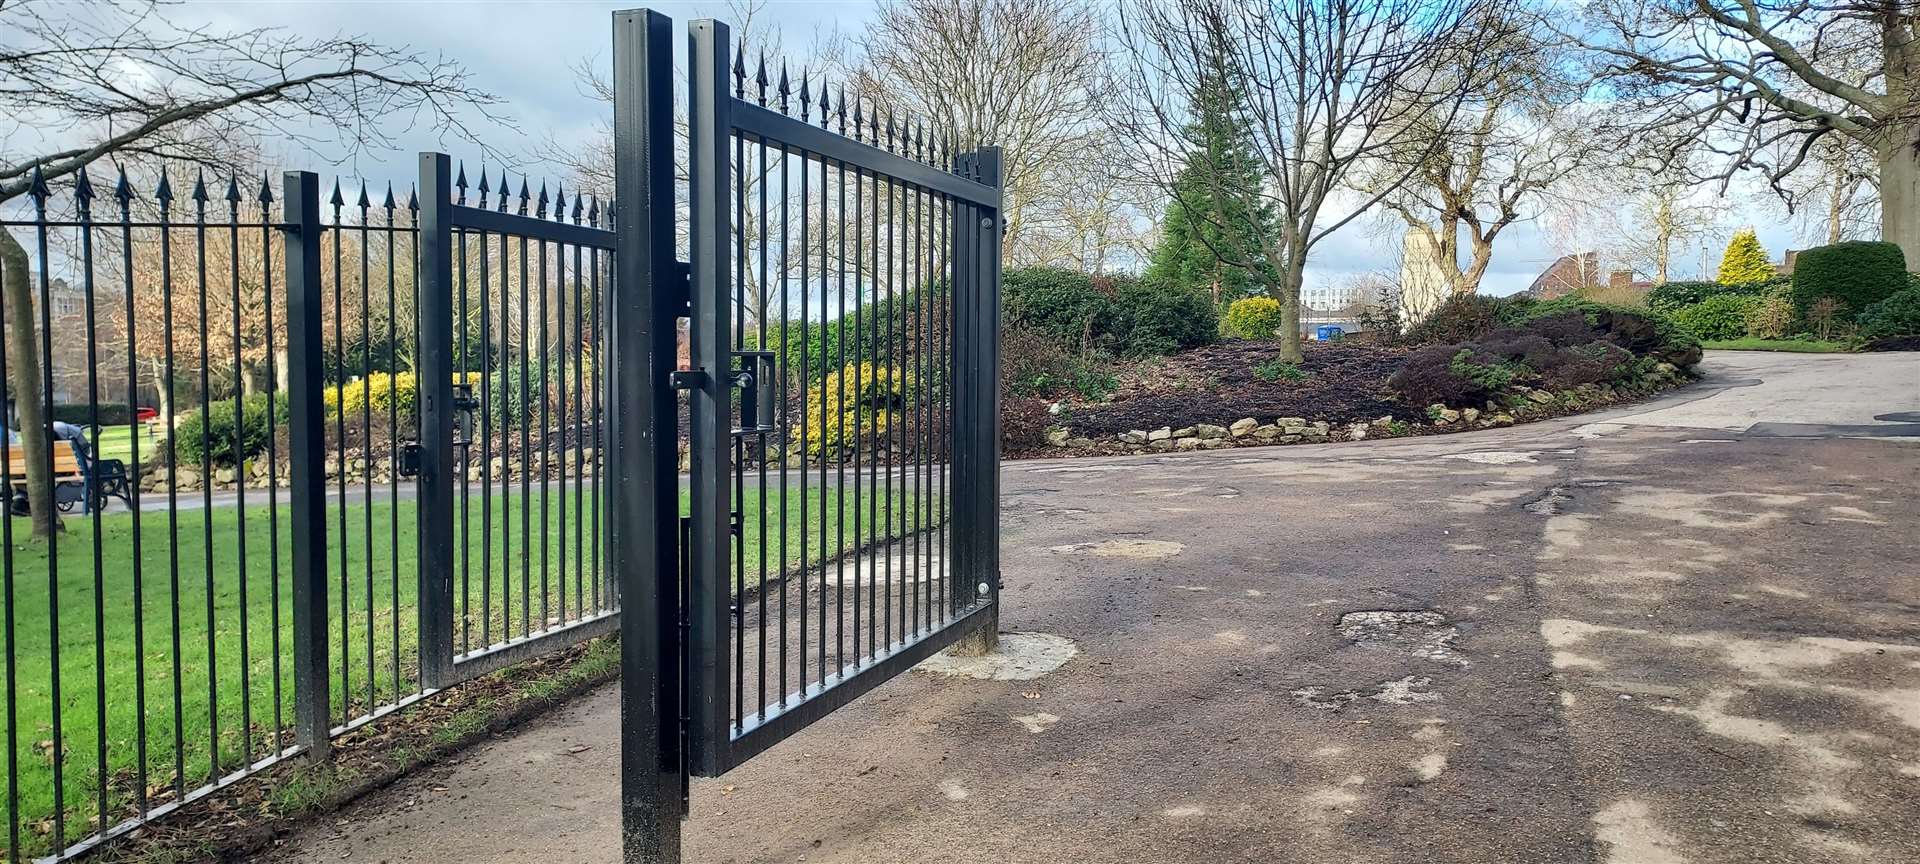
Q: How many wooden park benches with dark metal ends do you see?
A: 1